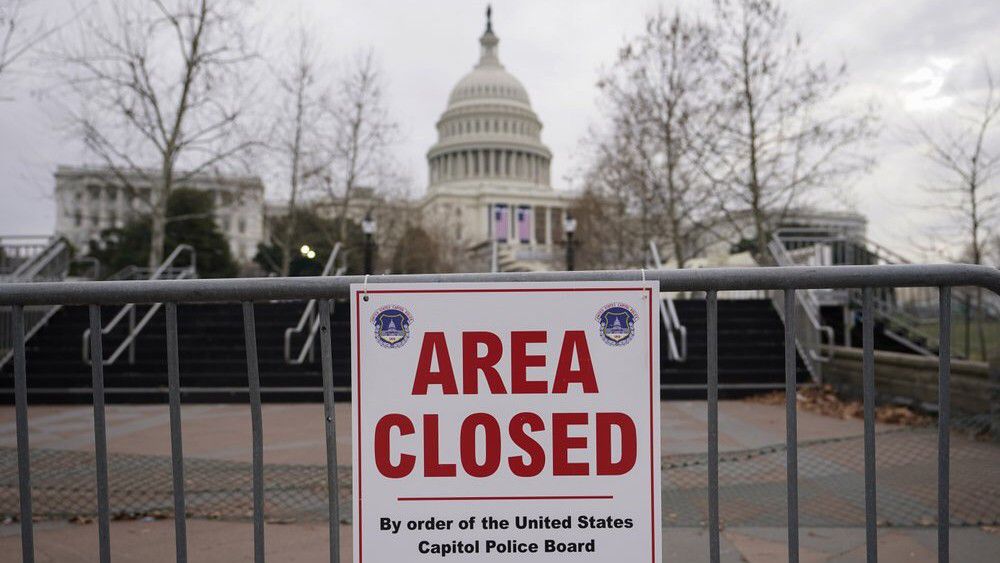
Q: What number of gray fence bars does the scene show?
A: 9